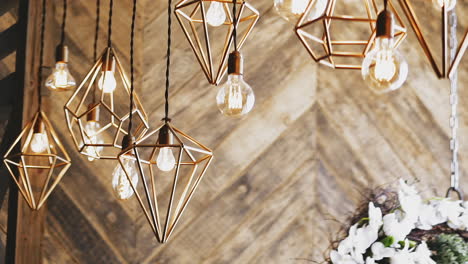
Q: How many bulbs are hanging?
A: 11